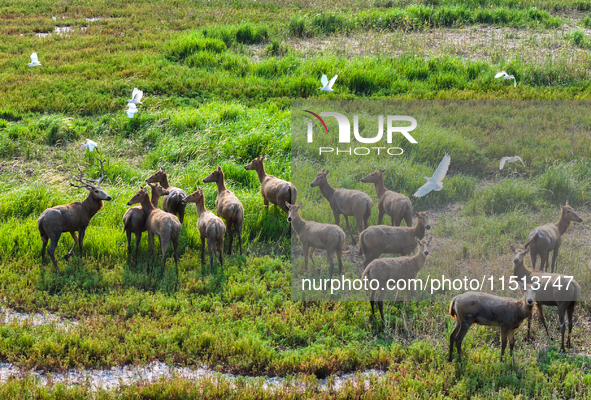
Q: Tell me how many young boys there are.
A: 0